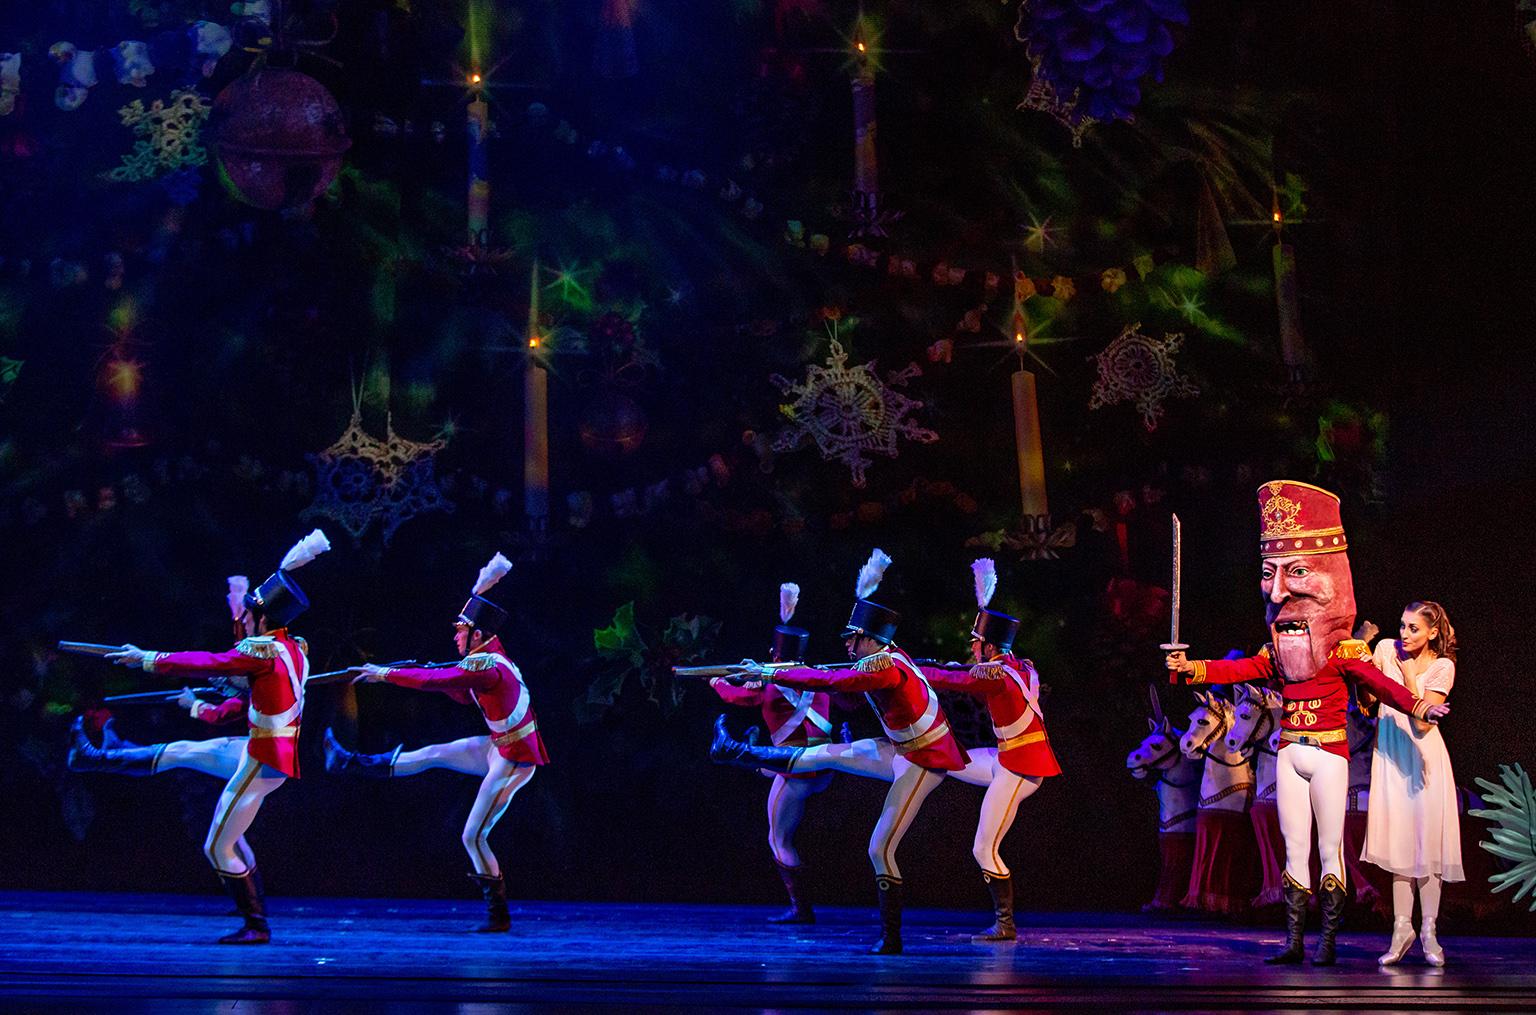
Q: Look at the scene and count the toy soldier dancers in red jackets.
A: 6